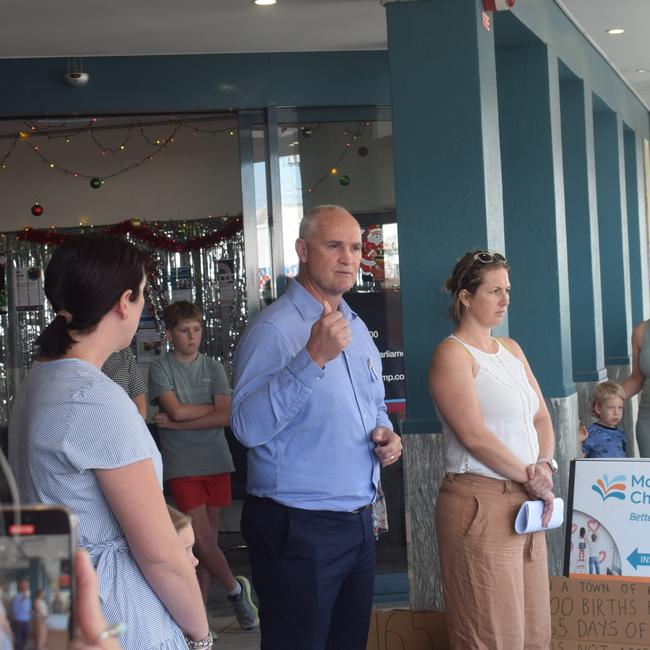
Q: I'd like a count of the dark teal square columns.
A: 5